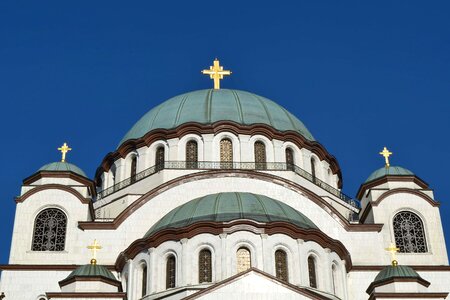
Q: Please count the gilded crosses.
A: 5